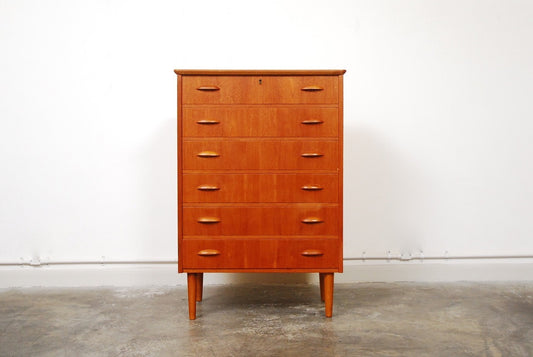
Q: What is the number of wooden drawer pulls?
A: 12